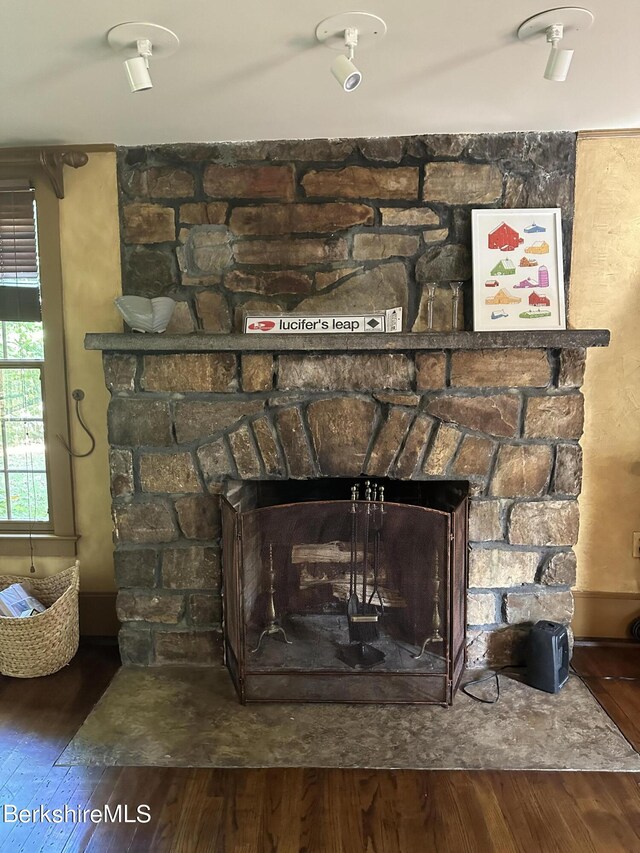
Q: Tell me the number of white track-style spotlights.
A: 3